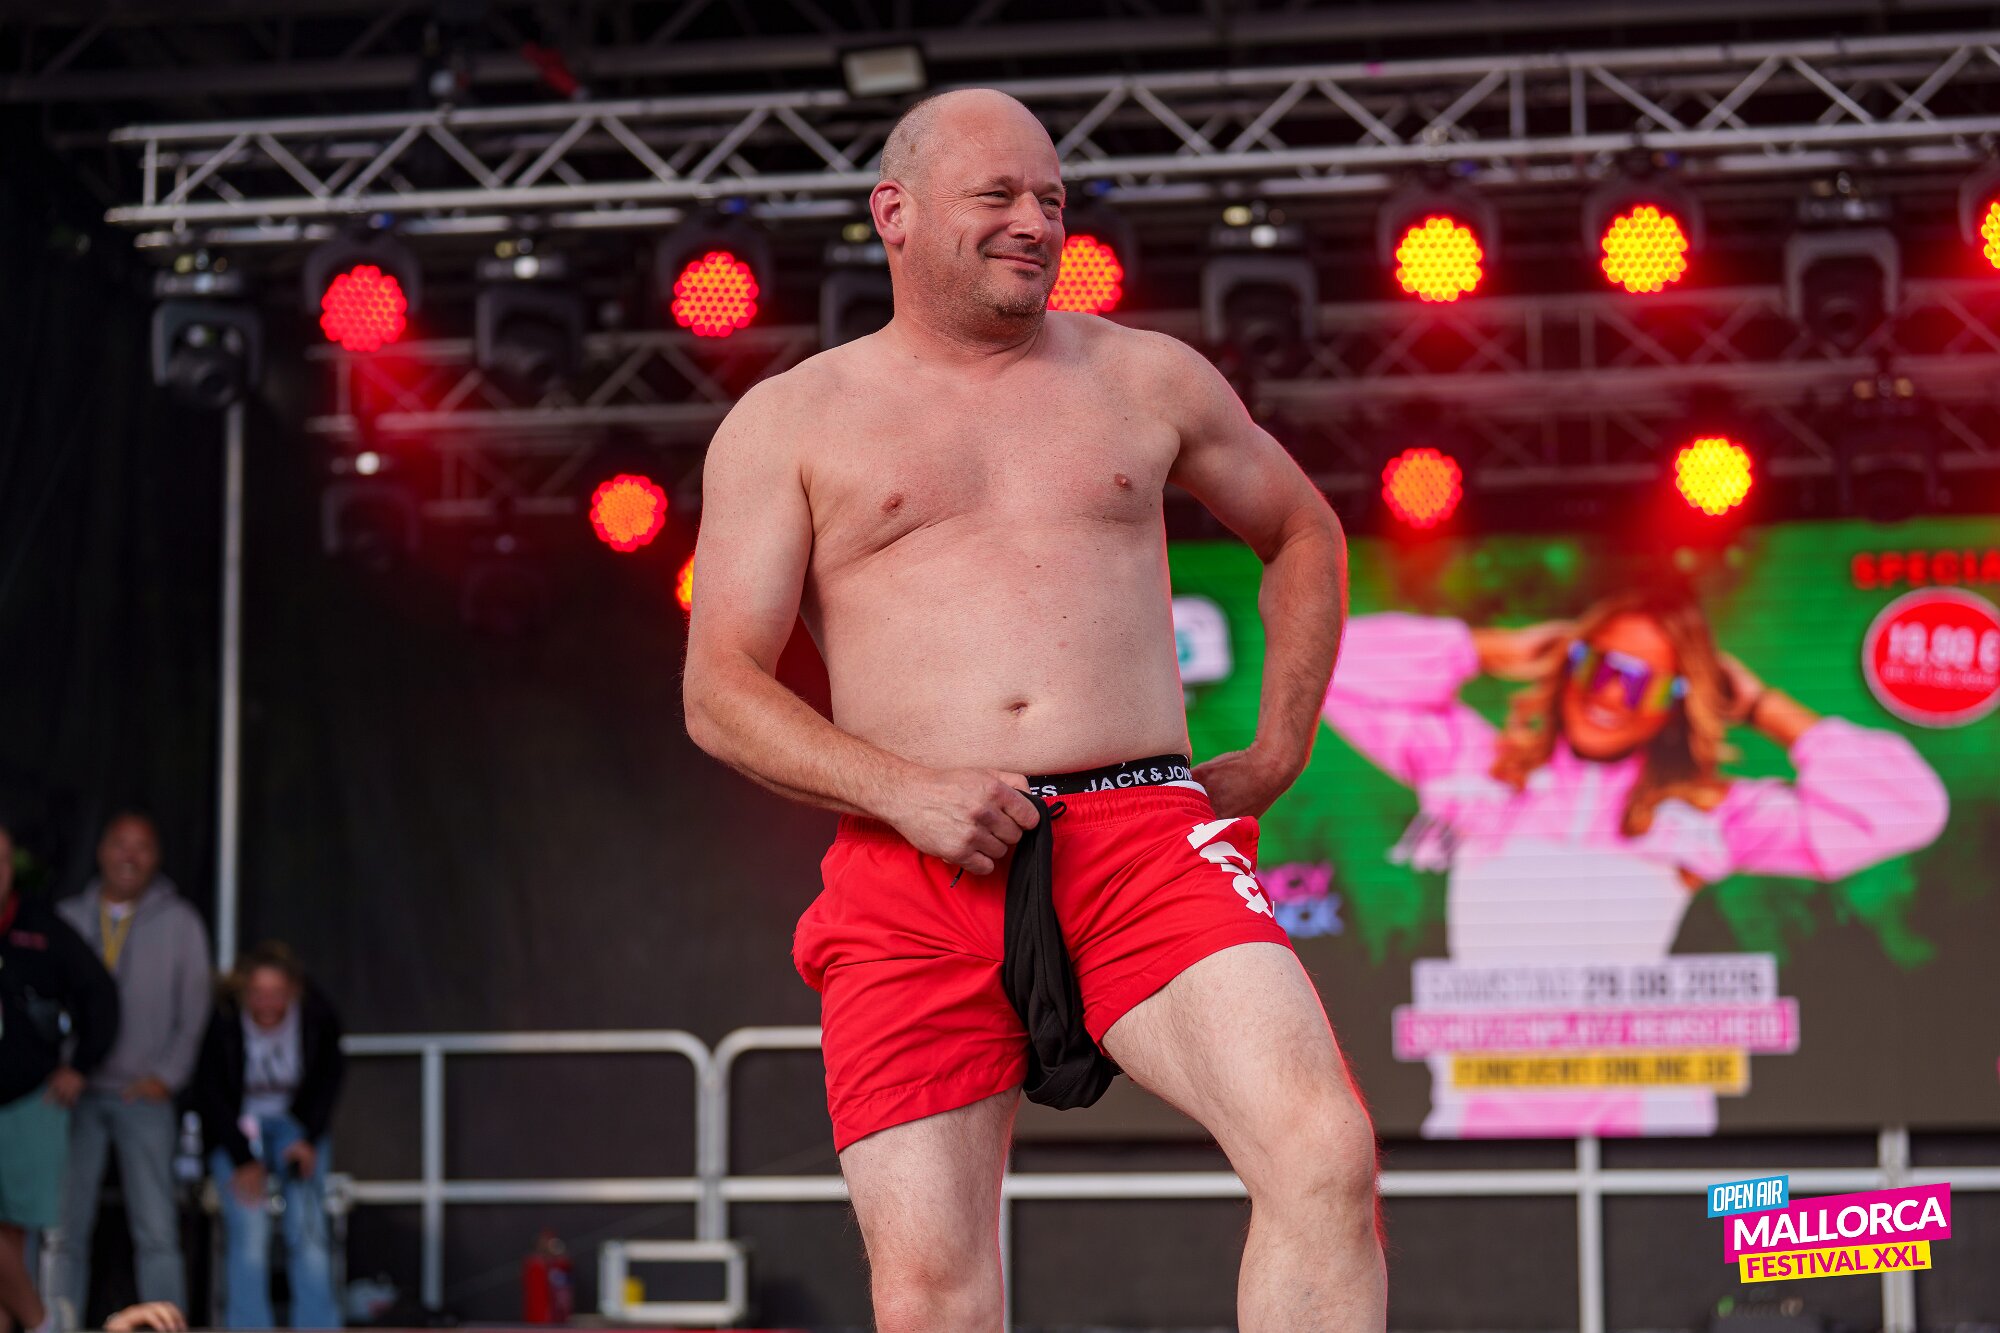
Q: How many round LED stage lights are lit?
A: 10